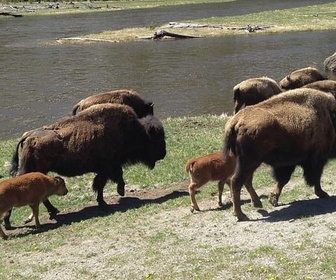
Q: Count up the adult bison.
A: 6